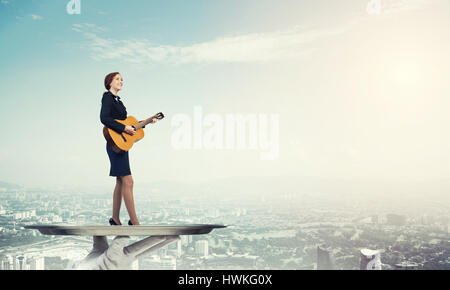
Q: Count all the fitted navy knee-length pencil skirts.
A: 1